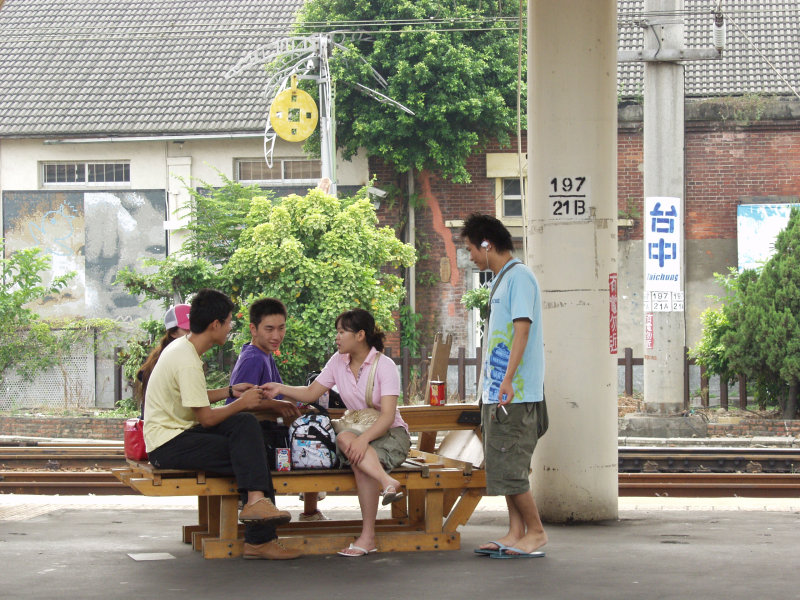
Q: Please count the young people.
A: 5